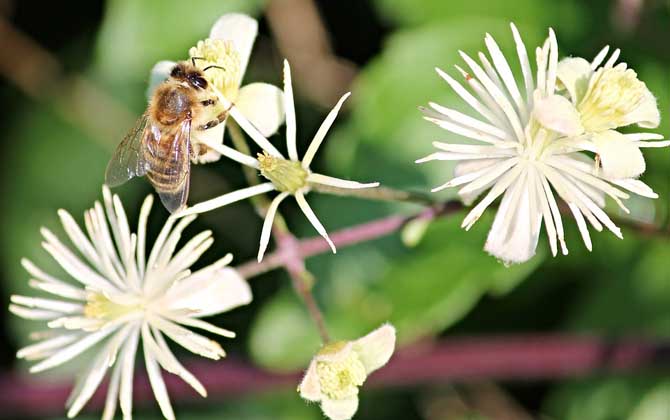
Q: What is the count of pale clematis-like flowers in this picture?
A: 6